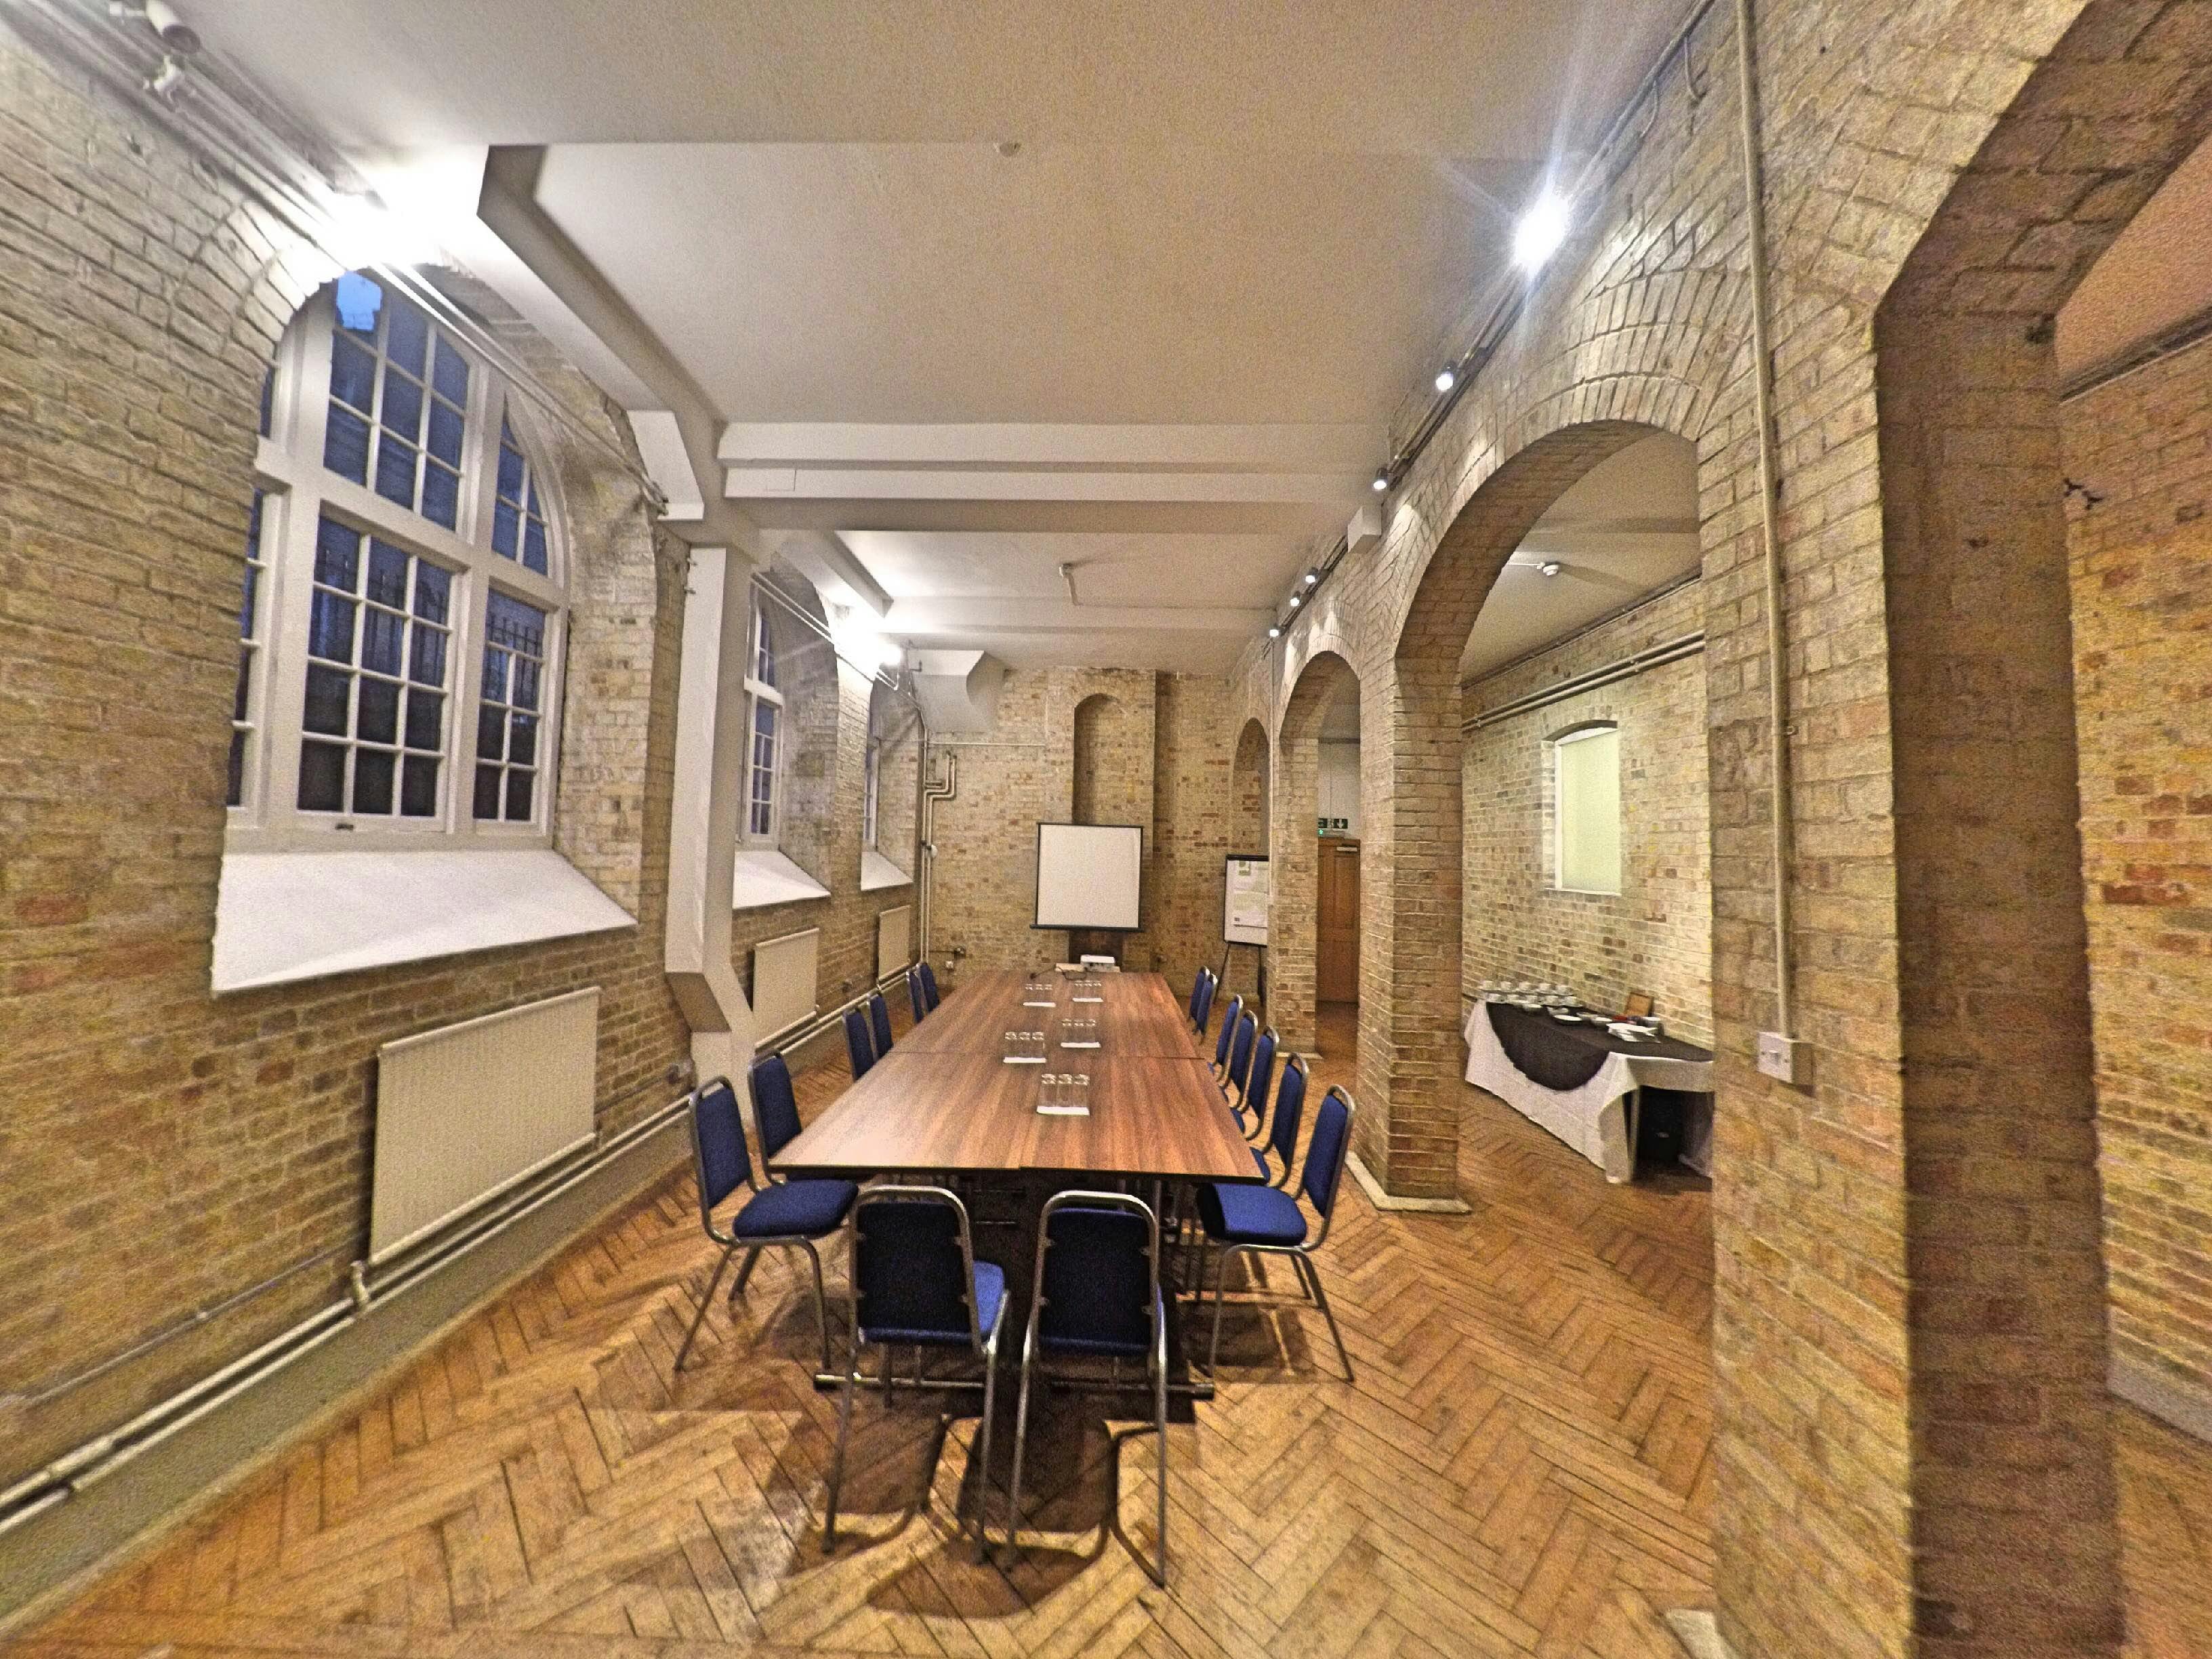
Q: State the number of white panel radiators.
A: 3